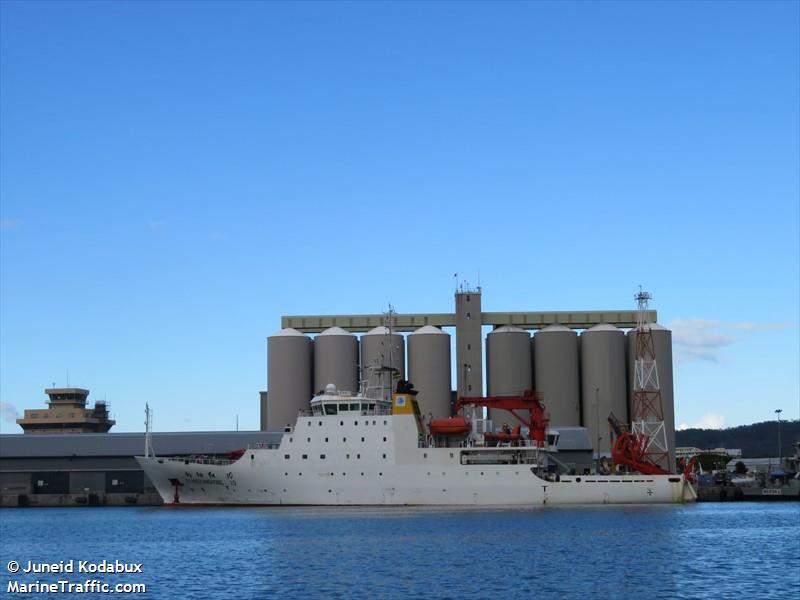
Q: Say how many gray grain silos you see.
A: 8